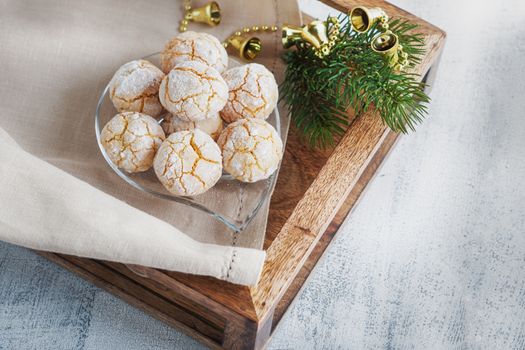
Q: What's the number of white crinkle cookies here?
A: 8